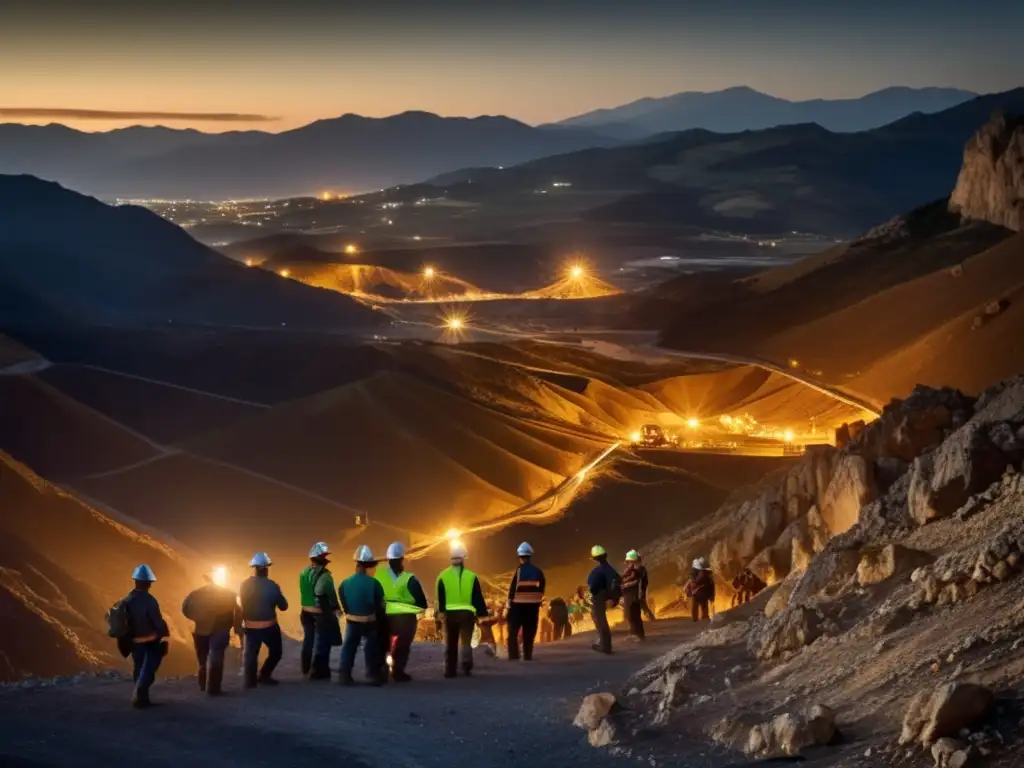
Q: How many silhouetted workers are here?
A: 11